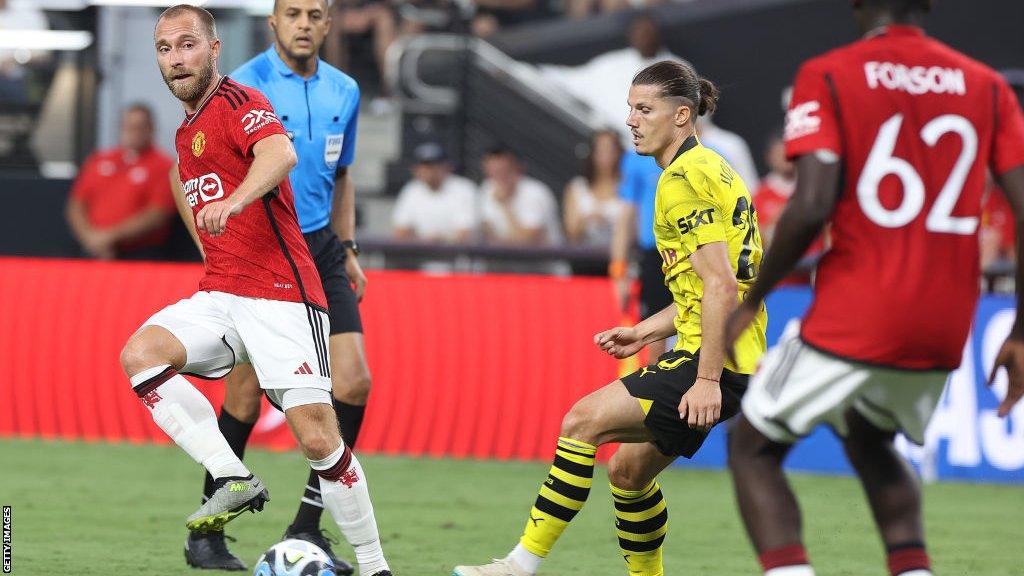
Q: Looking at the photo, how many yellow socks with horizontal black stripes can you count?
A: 2